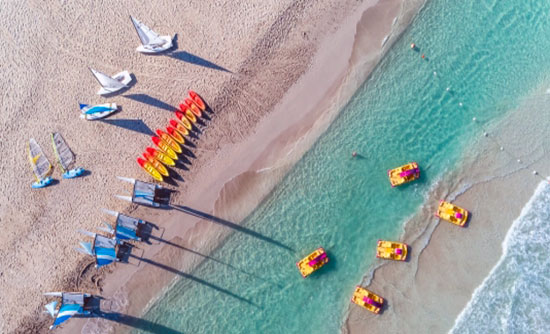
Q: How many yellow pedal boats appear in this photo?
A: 5